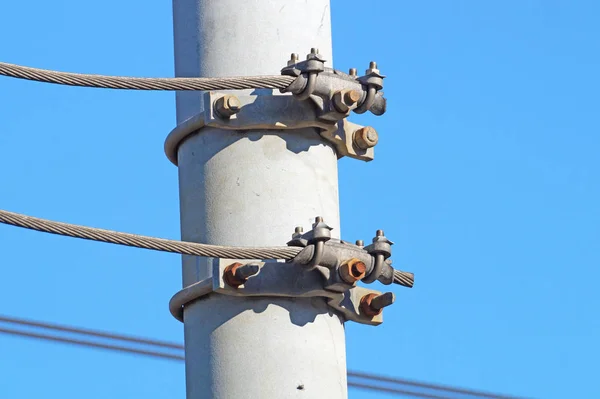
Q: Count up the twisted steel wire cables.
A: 2